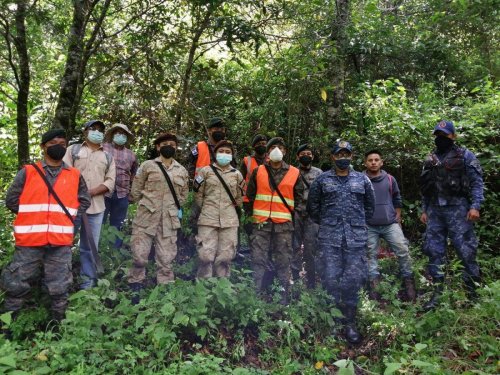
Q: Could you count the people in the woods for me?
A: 12